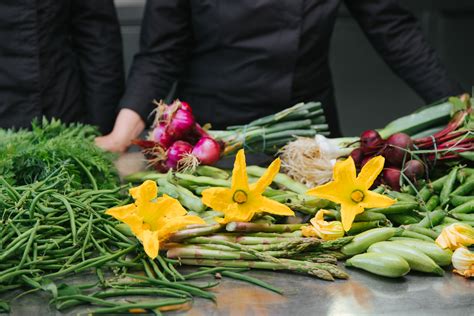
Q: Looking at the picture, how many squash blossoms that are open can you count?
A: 3